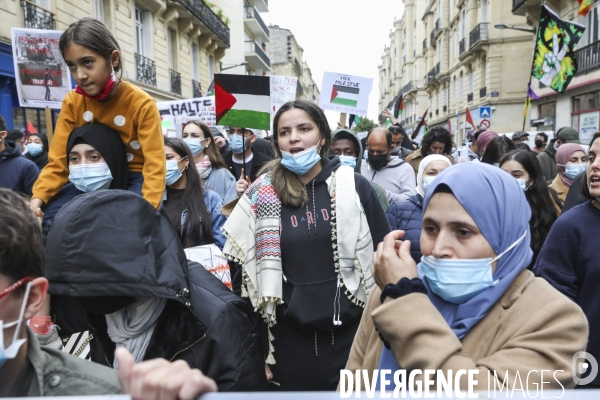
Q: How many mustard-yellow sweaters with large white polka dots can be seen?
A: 1